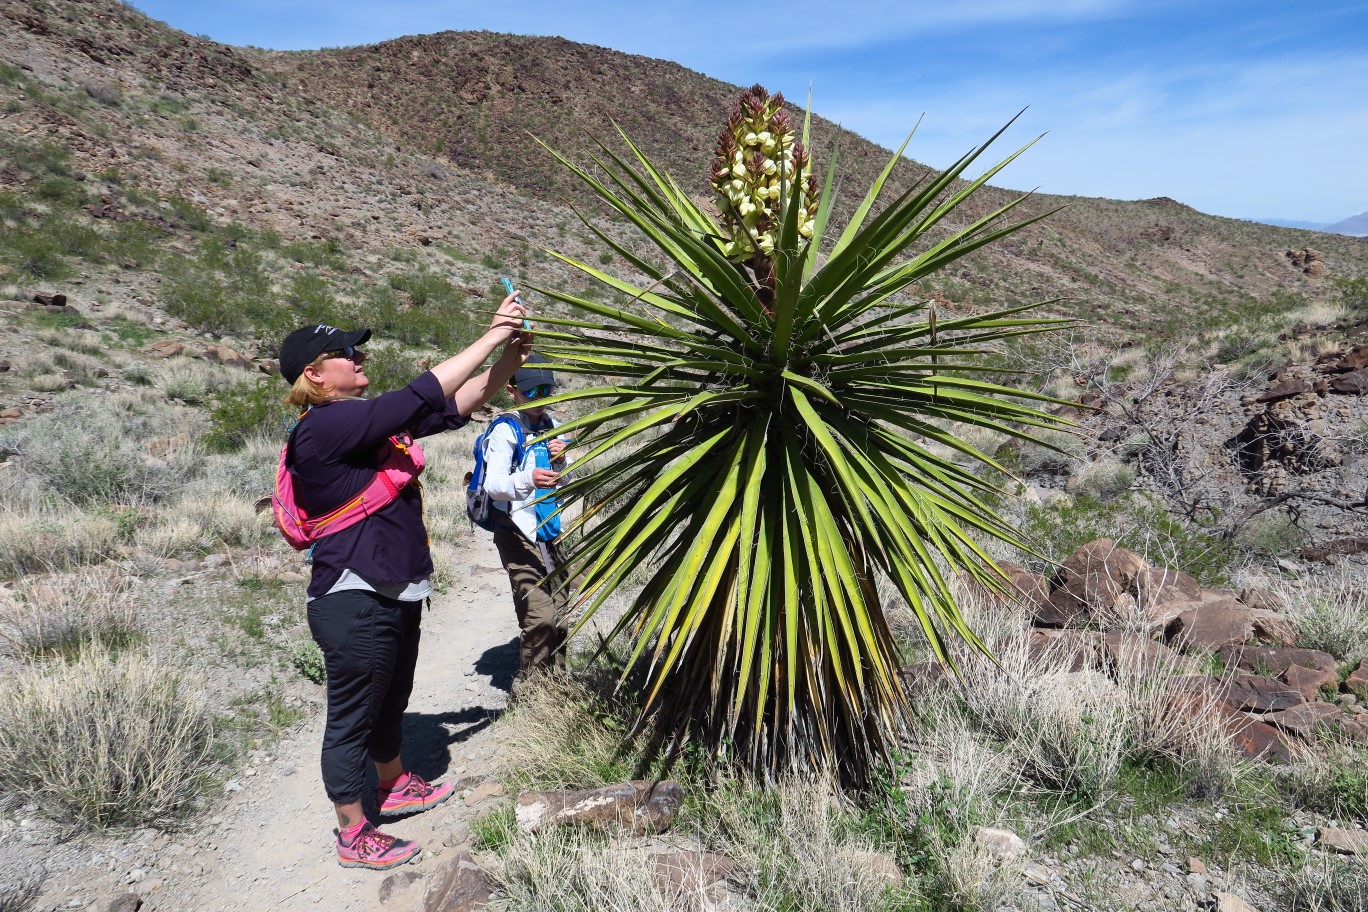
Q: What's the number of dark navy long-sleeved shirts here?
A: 1